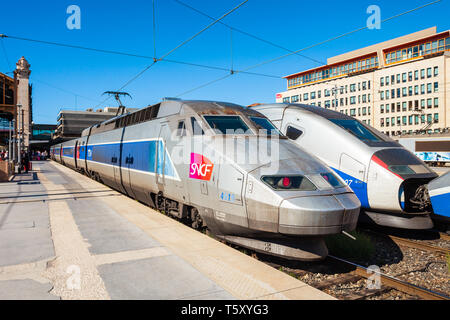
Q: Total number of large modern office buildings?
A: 1